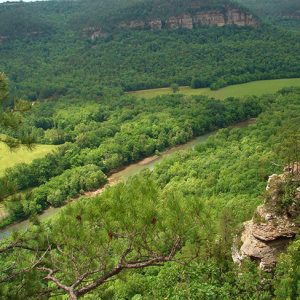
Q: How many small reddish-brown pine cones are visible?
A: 3